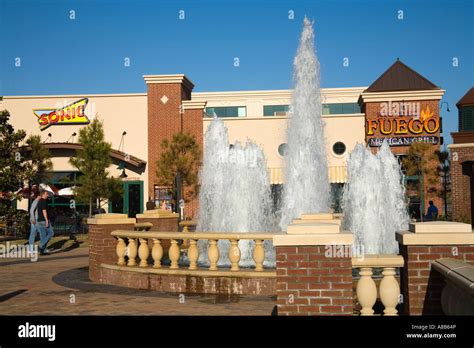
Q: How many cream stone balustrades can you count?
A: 11